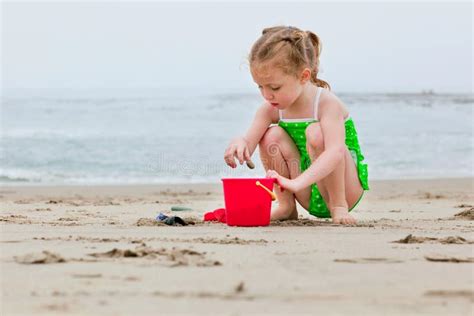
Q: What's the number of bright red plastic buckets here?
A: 1